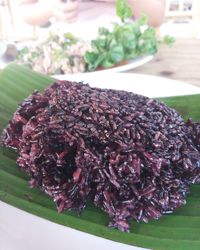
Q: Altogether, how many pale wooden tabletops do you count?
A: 1